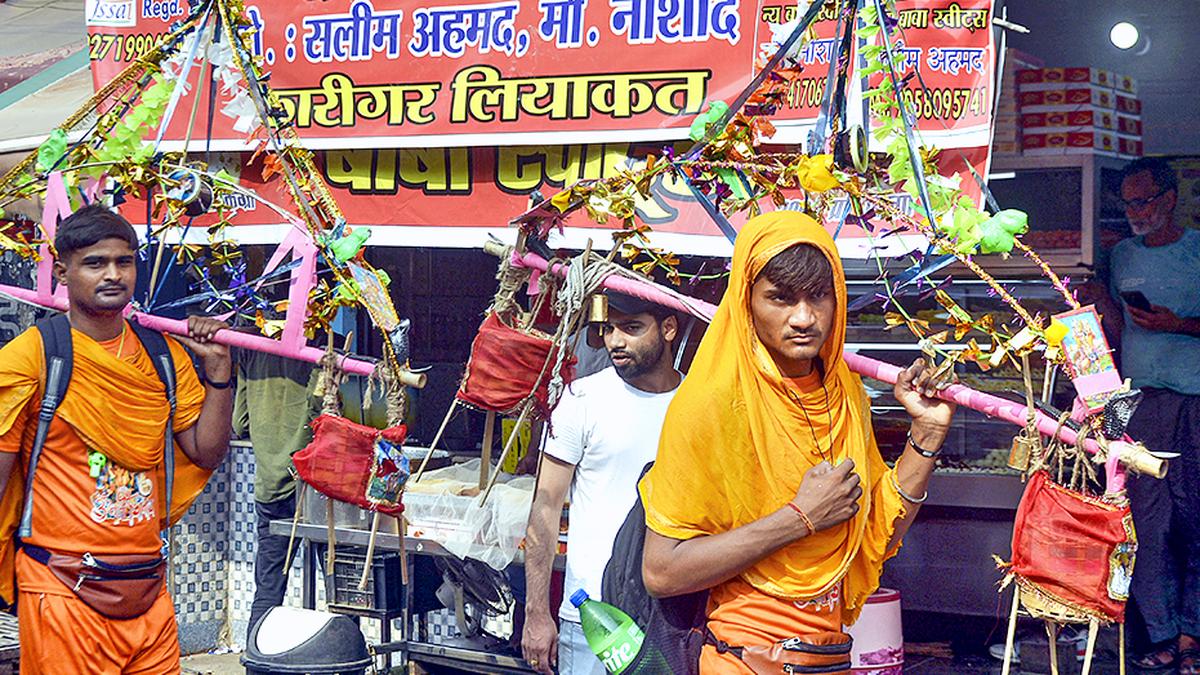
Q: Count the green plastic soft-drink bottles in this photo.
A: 1